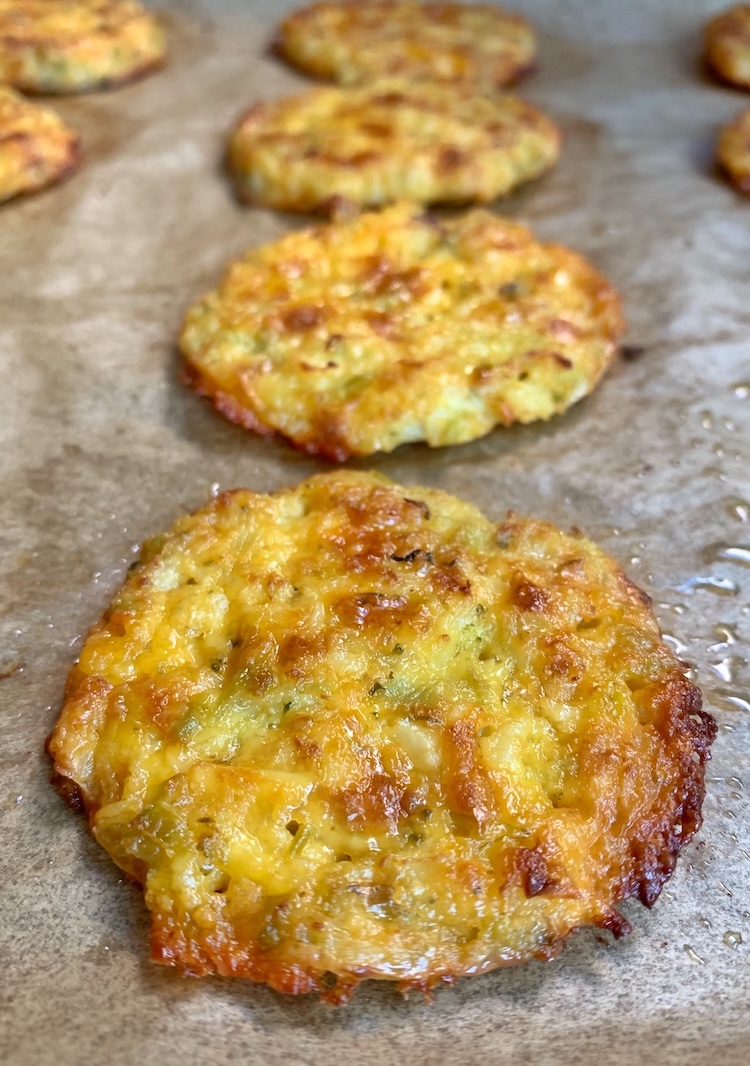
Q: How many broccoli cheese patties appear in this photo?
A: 8